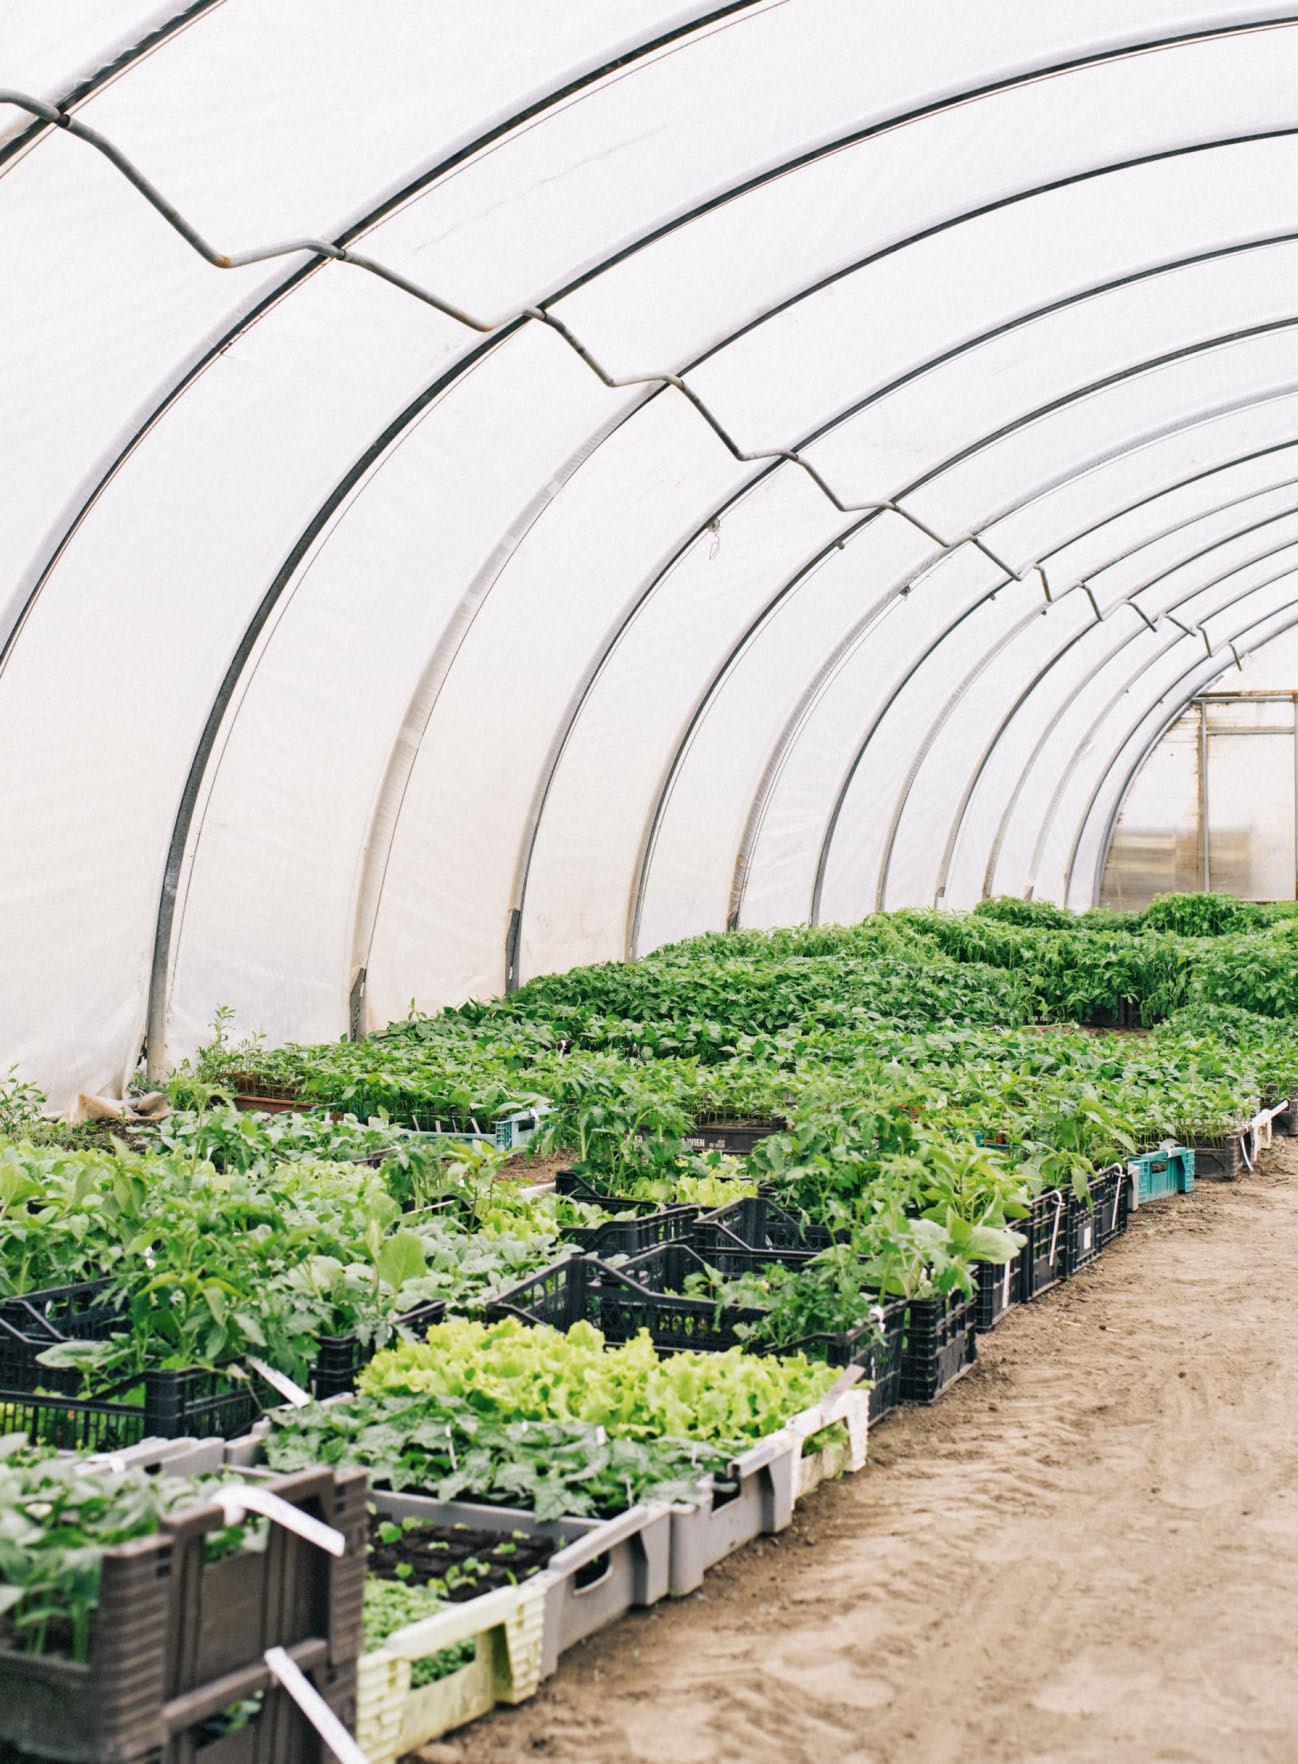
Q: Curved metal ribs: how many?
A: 14